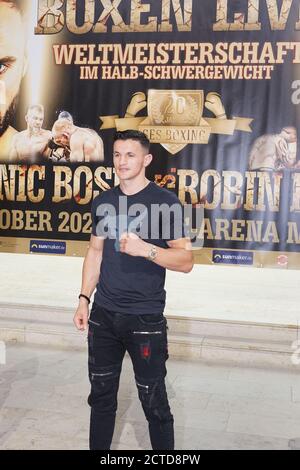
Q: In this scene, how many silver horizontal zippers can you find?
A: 4